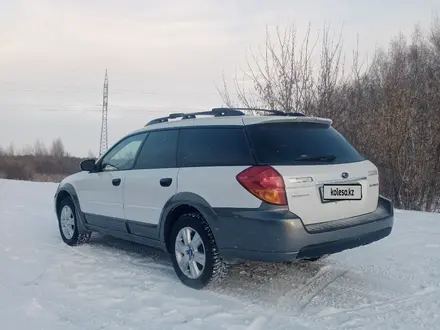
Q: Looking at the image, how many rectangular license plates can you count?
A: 1